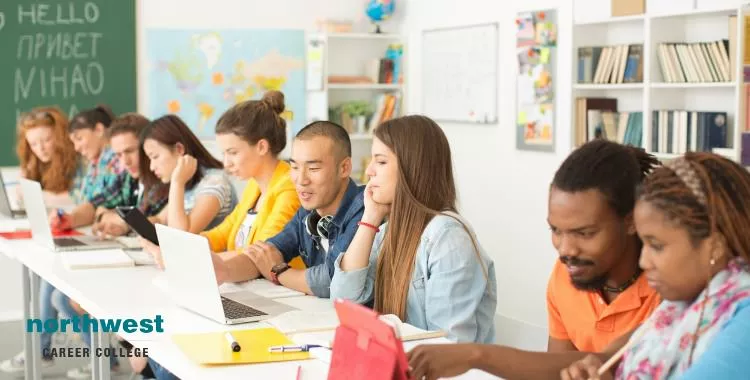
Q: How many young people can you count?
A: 9